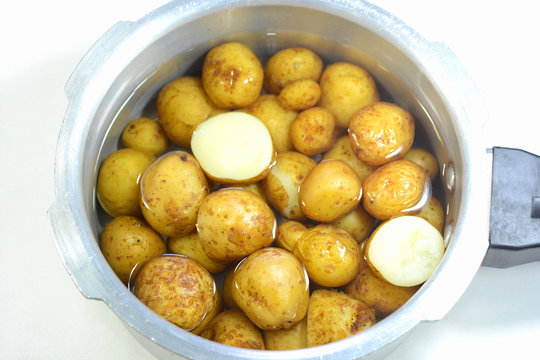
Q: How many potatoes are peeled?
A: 2